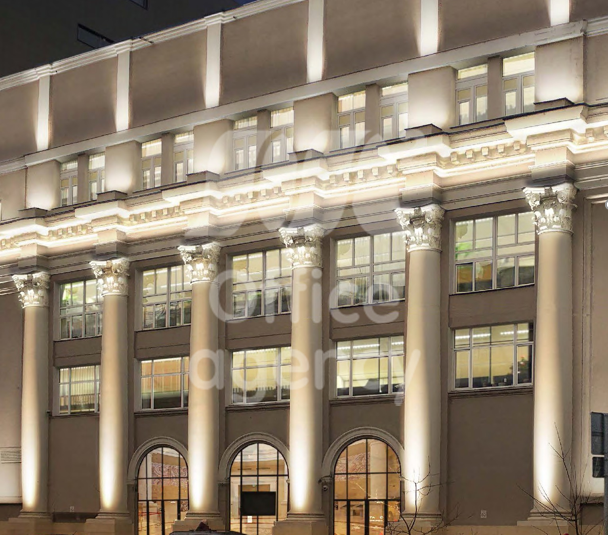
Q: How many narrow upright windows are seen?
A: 10